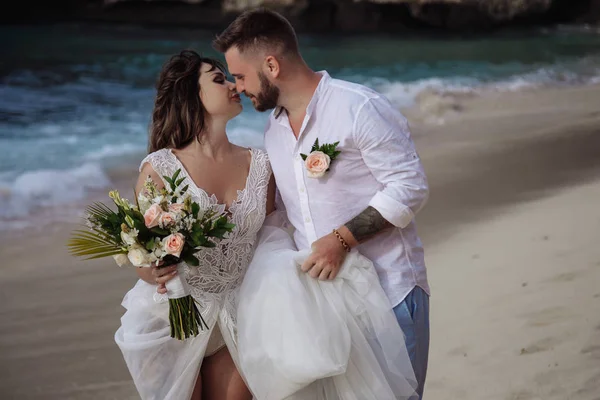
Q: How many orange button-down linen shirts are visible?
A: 0